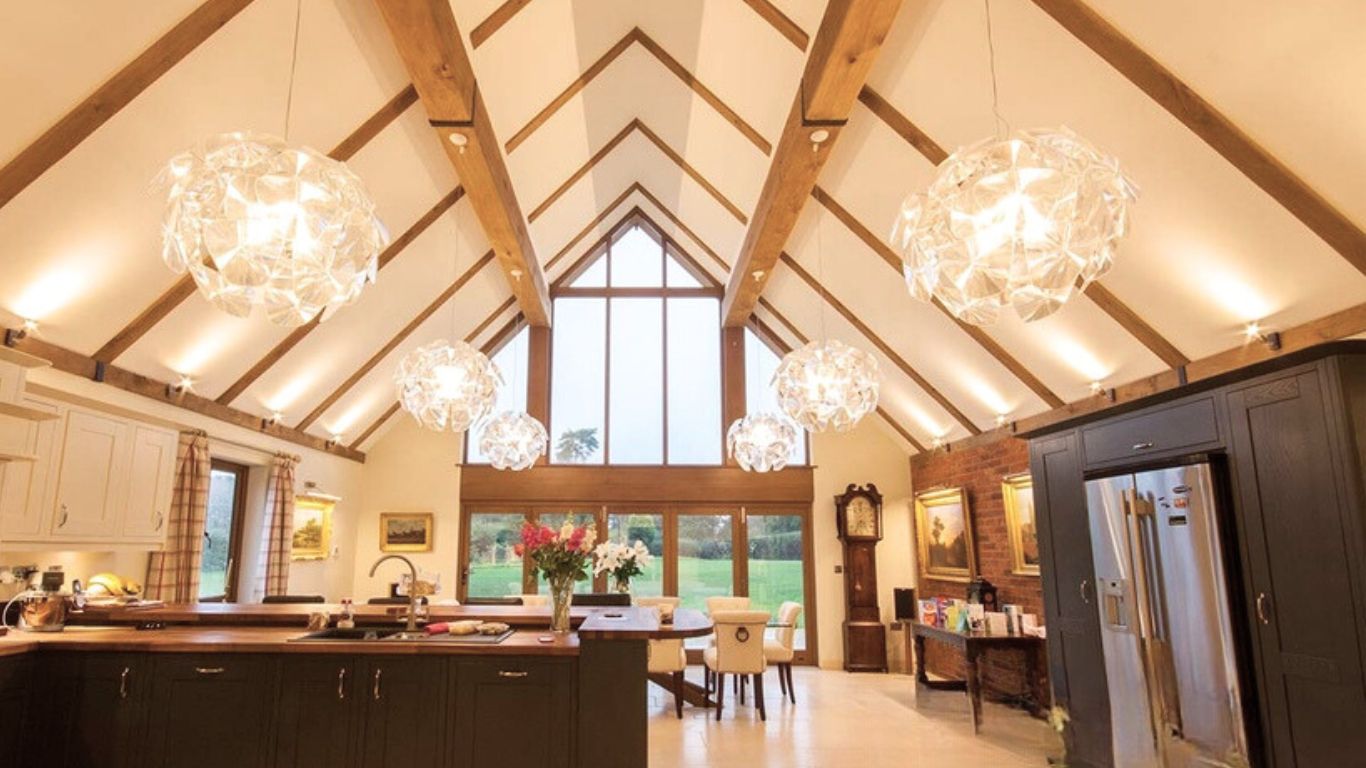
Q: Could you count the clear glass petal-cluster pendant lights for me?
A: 6